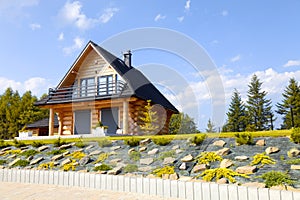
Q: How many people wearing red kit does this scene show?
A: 0